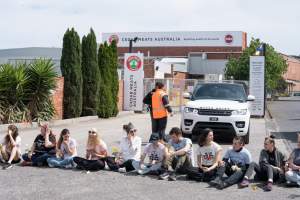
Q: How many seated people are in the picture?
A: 11